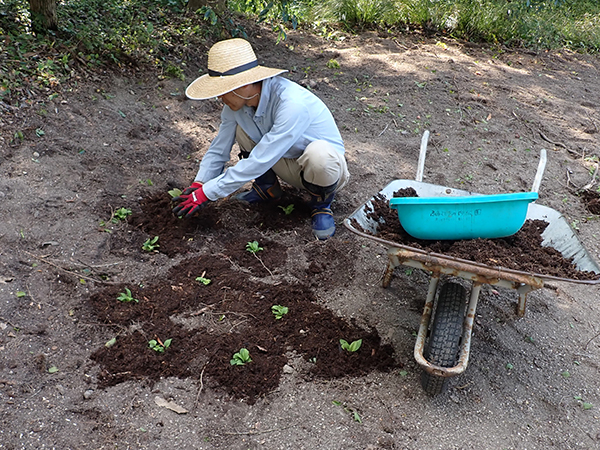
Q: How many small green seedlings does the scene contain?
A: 11